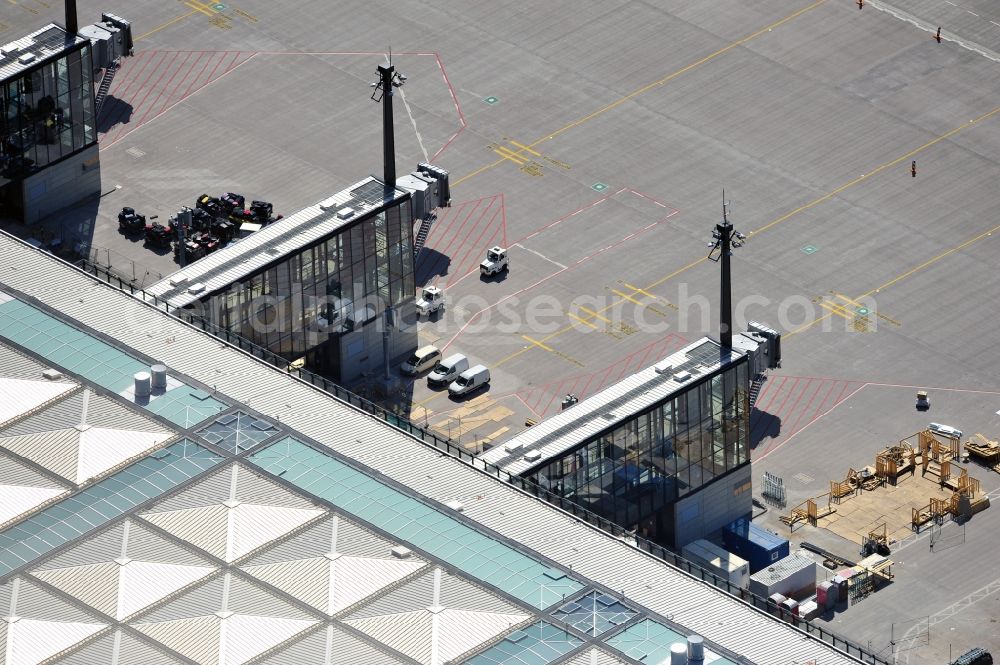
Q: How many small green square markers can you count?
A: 5